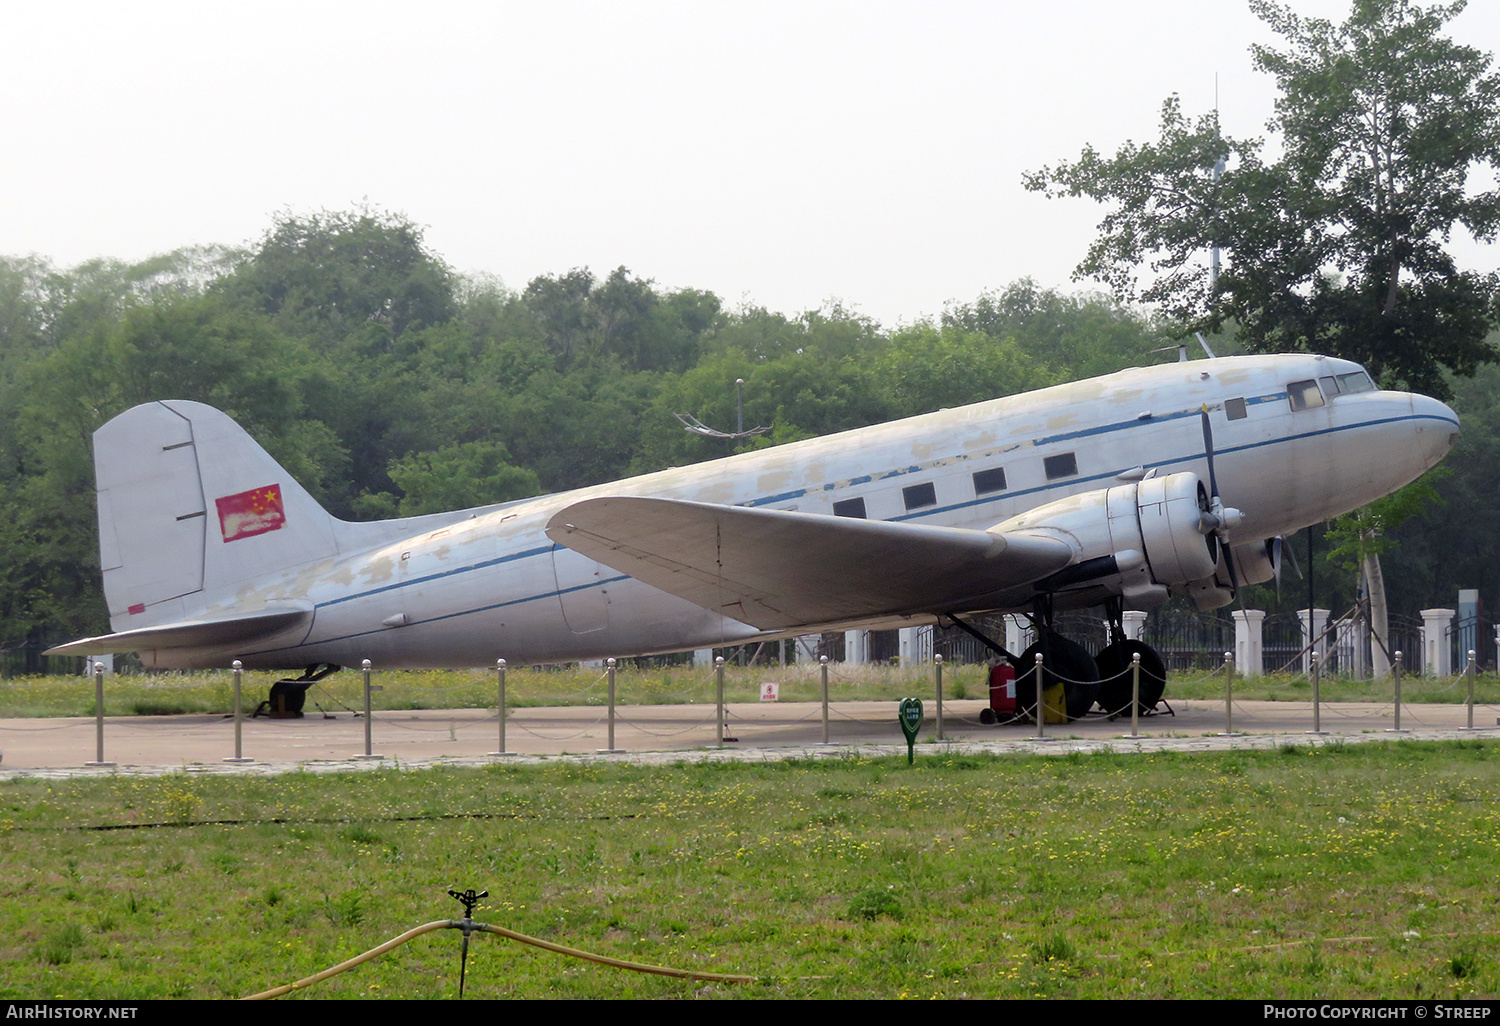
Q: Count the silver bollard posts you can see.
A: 14